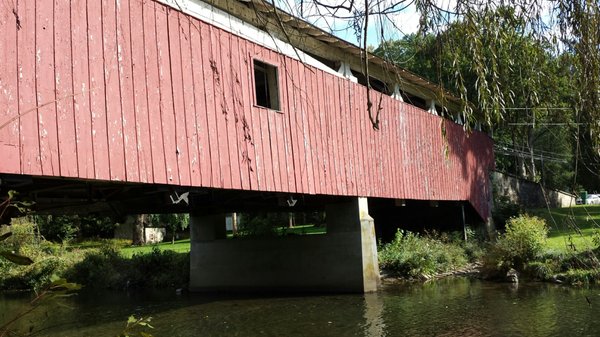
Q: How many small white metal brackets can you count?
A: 2